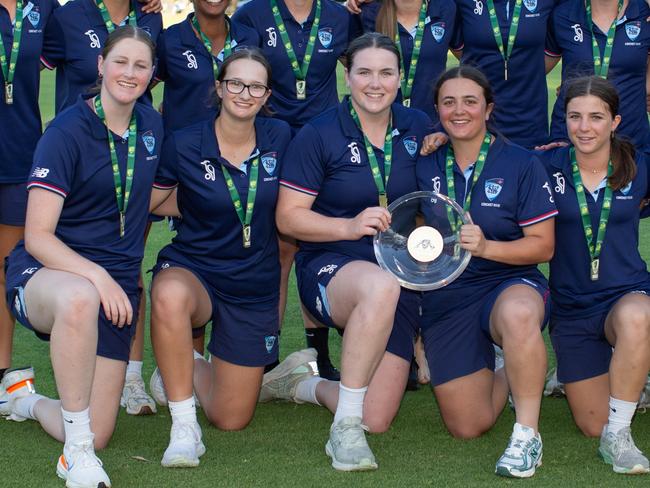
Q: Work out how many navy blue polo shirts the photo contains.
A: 12